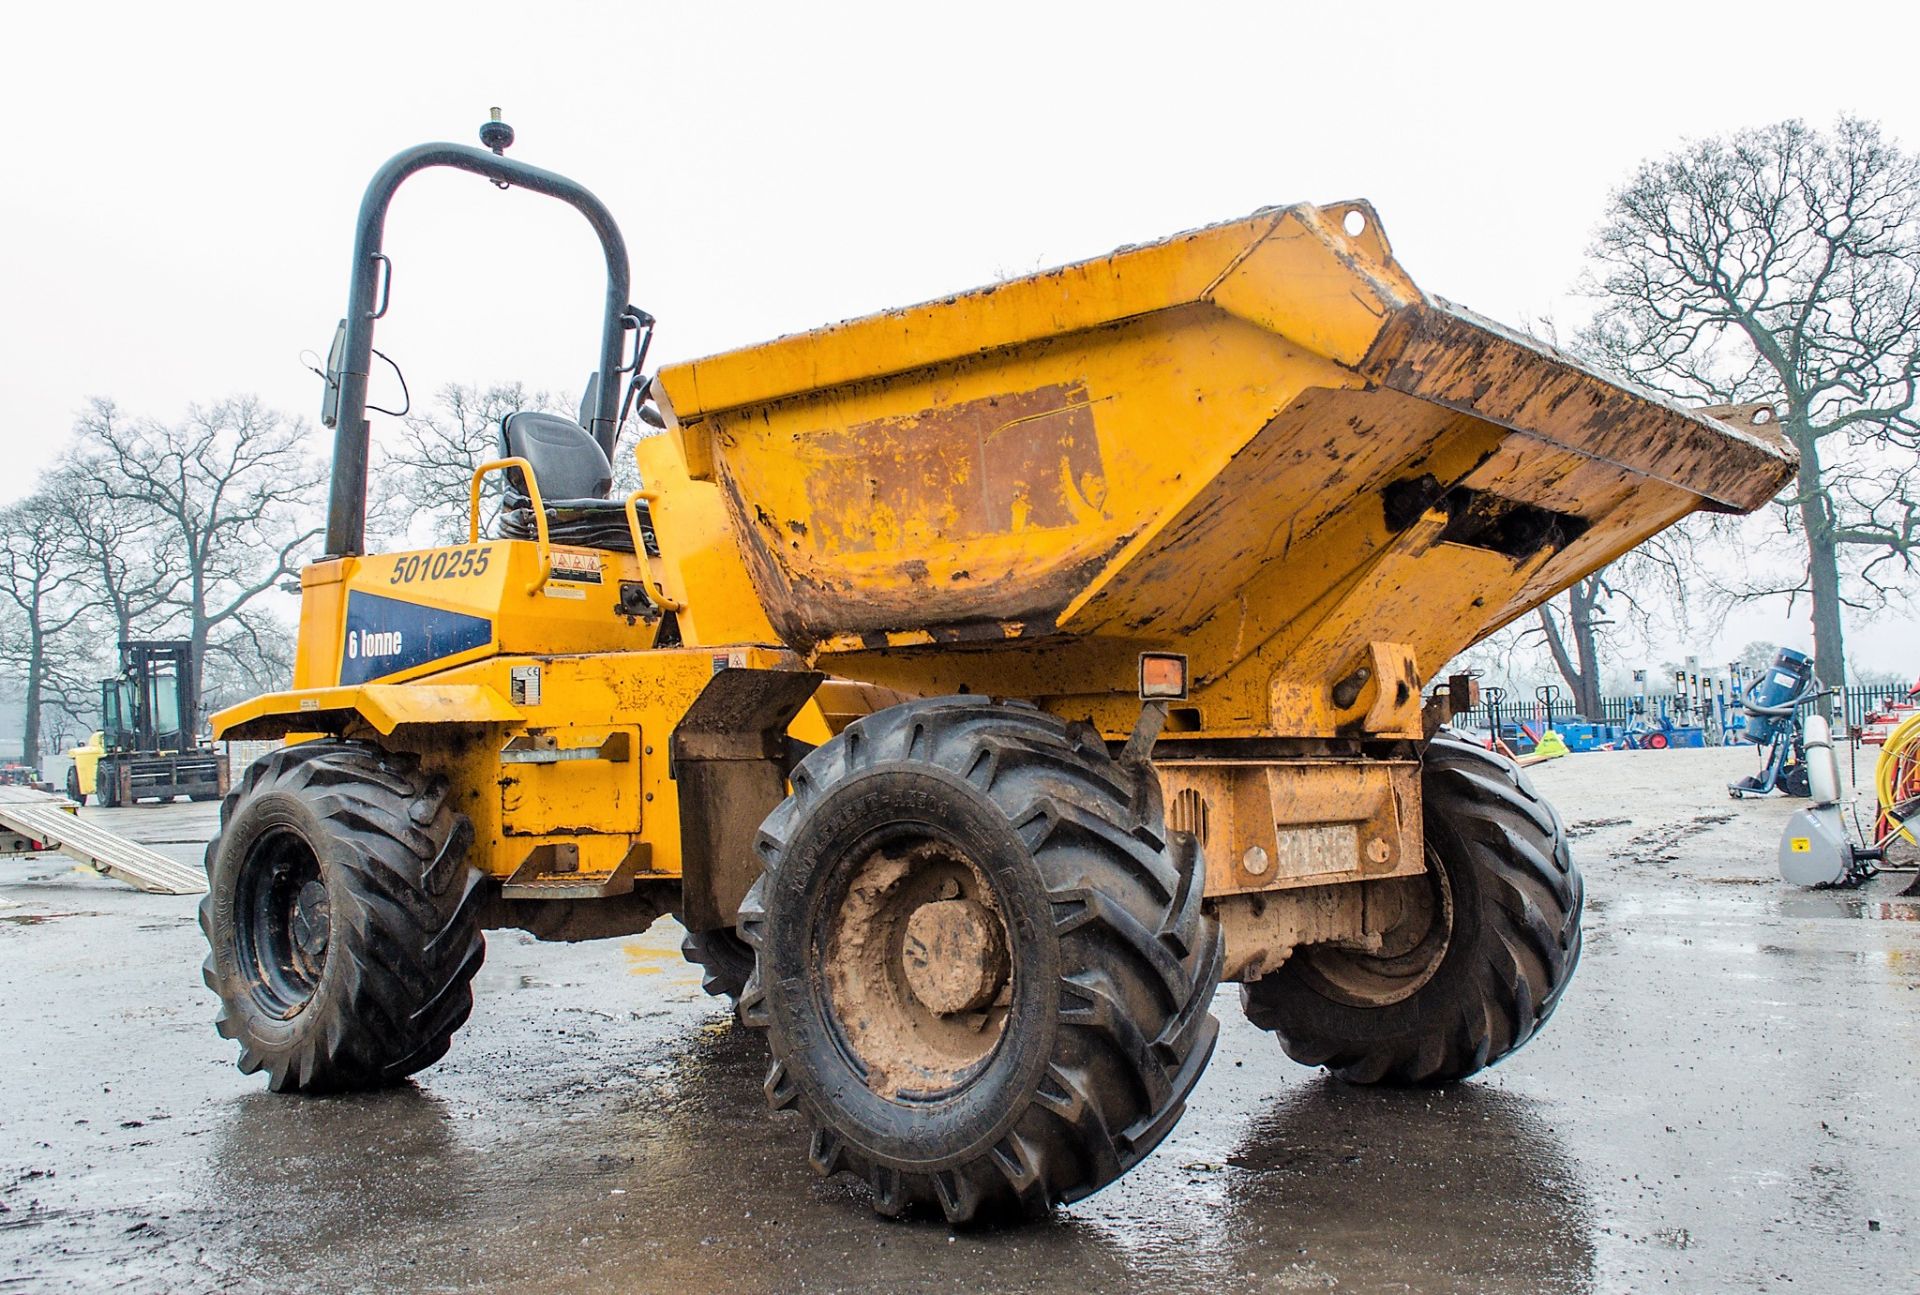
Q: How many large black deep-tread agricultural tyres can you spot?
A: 4